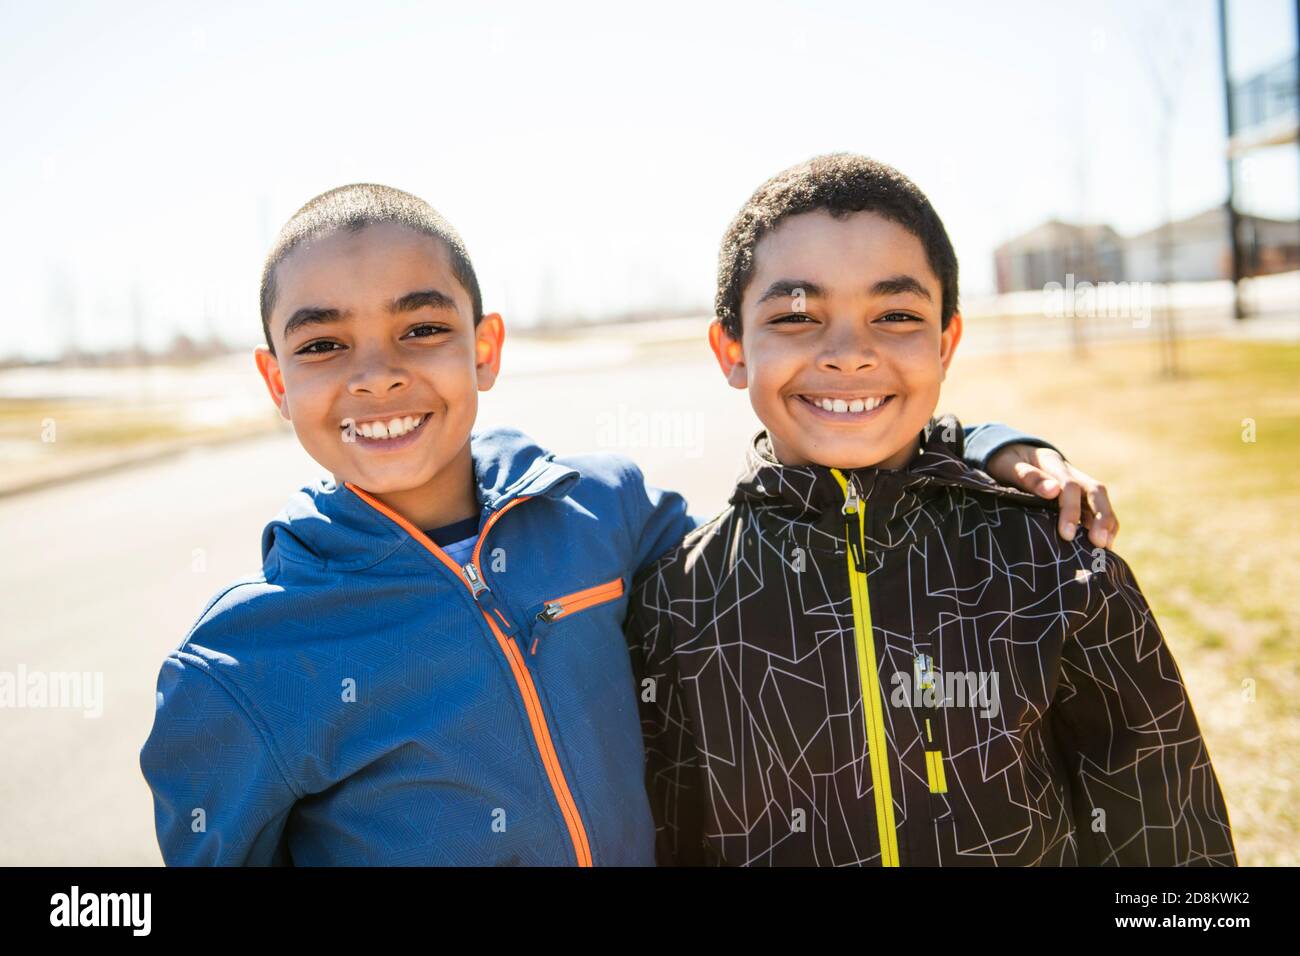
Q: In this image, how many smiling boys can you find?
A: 2